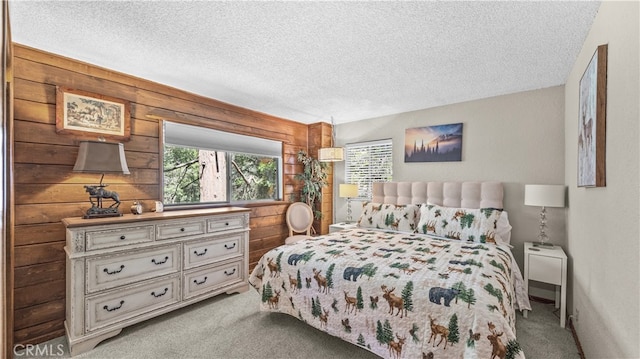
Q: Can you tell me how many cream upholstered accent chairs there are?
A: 1